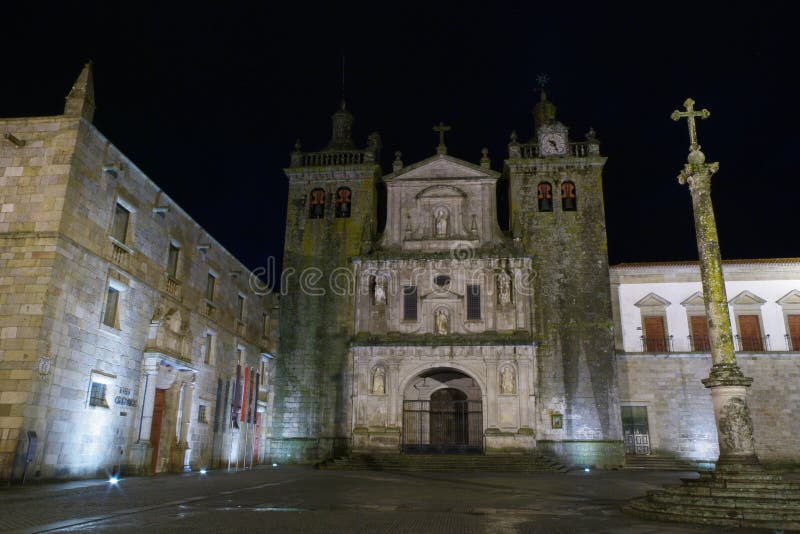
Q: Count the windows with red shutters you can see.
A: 4